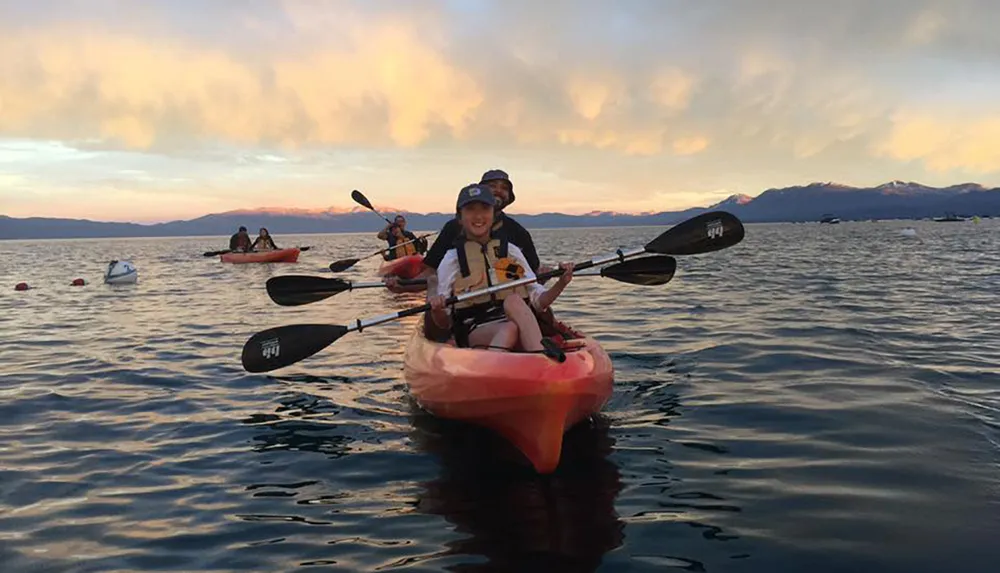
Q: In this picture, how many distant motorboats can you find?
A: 2